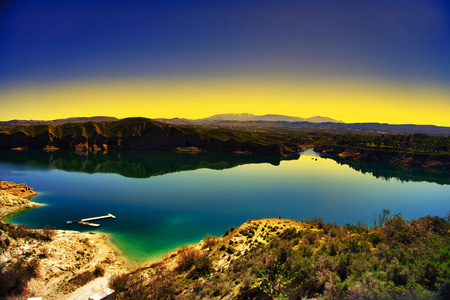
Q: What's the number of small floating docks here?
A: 1